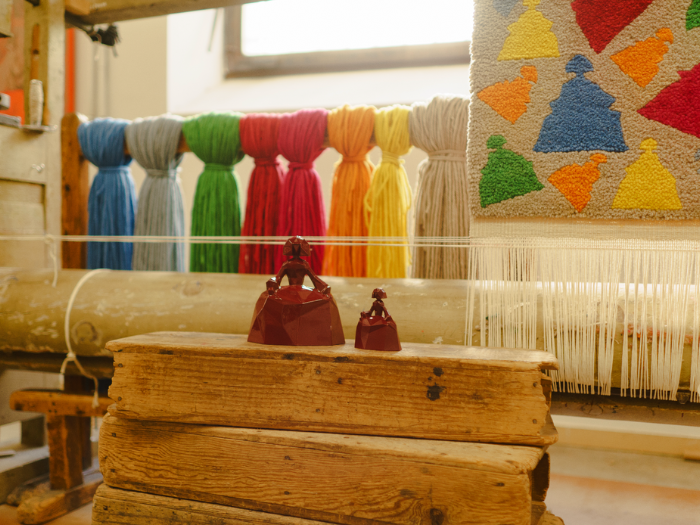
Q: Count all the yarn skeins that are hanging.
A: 8